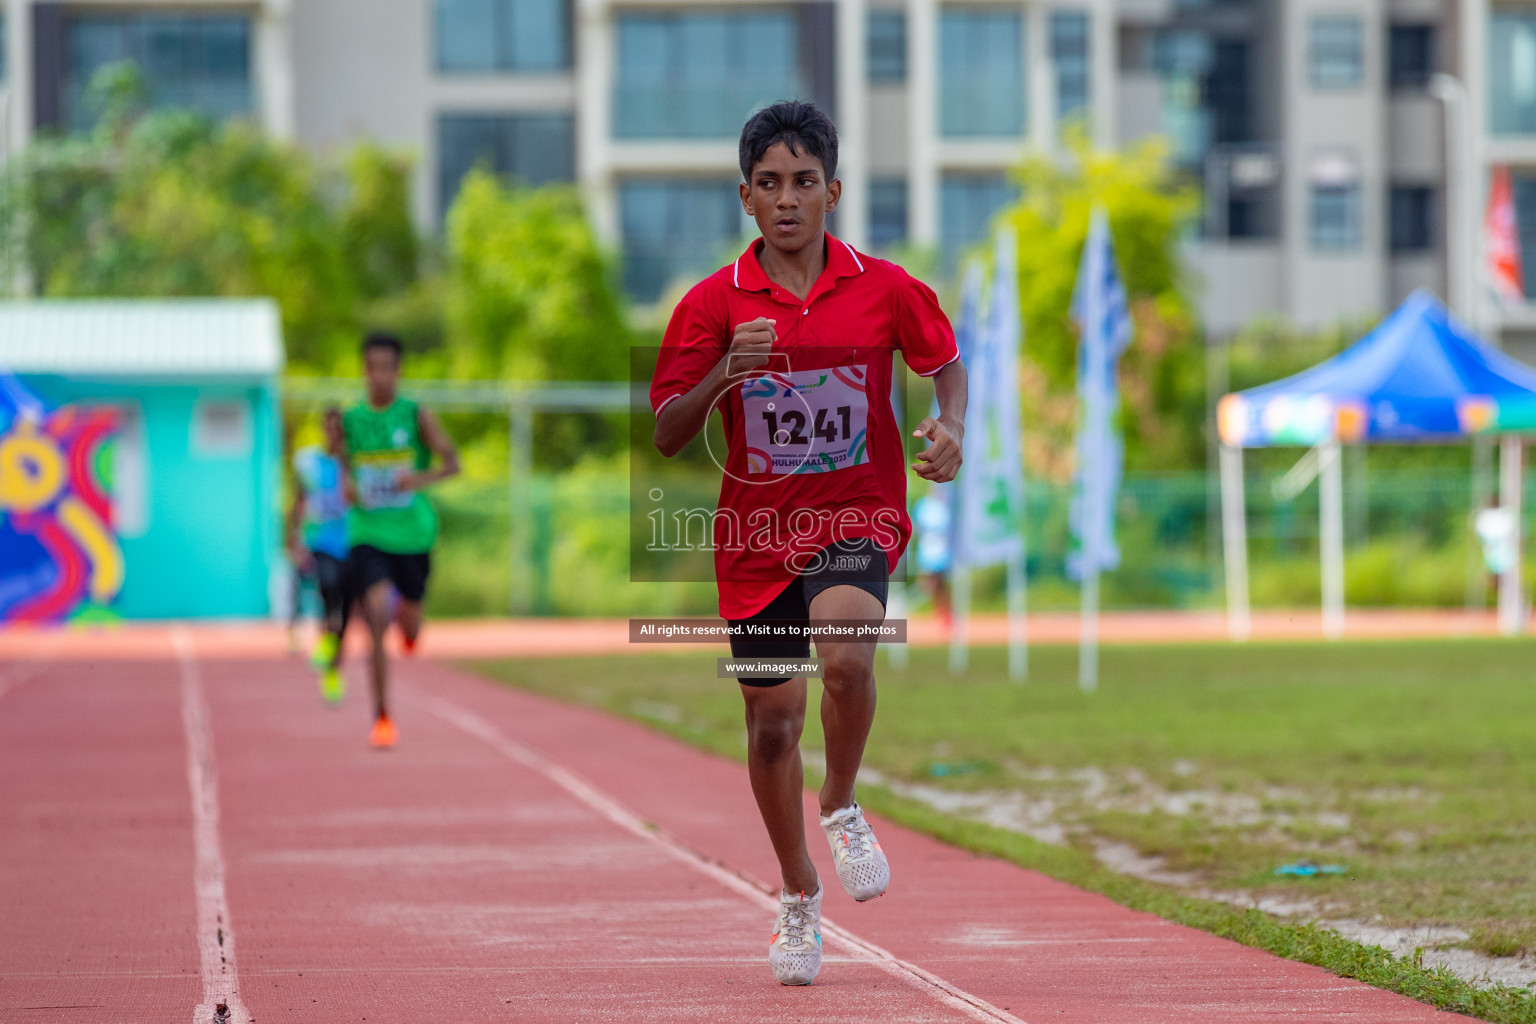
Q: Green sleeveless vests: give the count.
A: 1